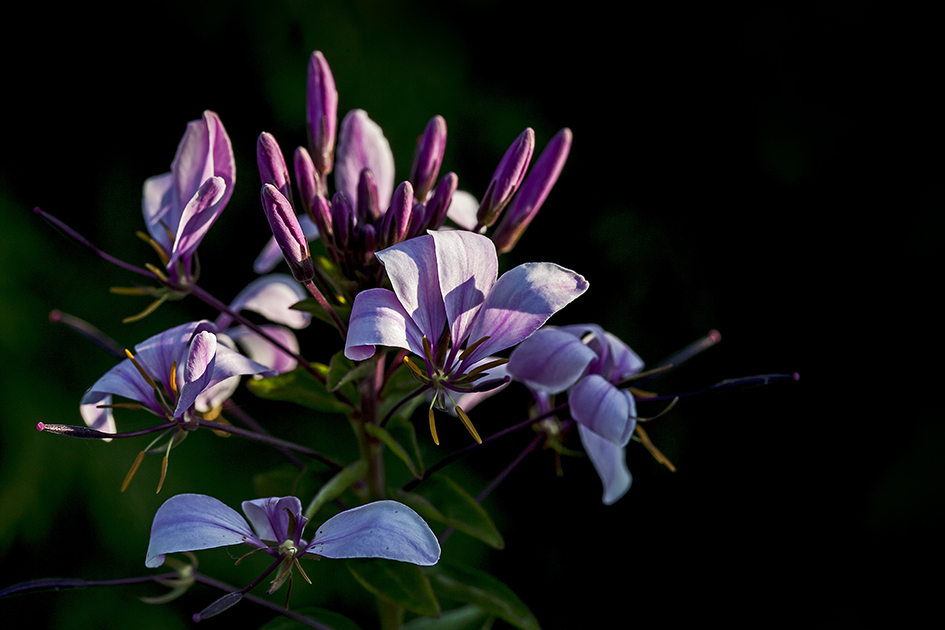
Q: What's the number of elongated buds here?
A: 14